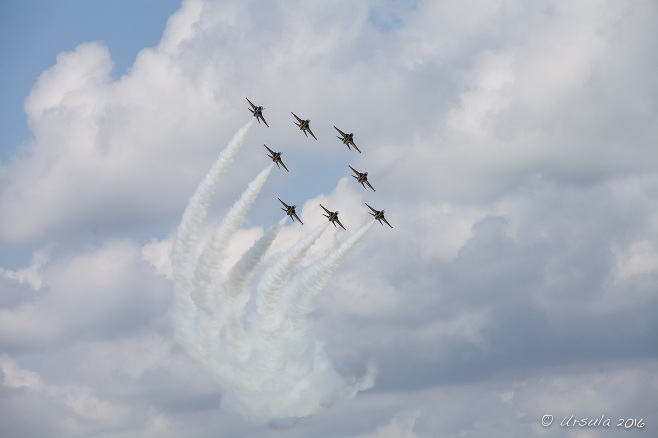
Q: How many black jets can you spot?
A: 8